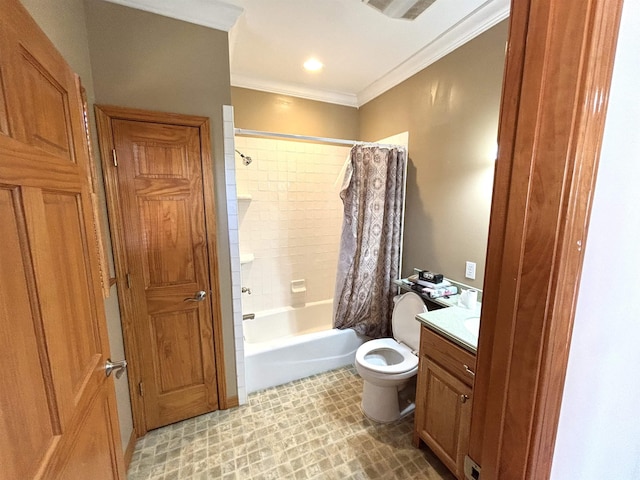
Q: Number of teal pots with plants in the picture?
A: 0